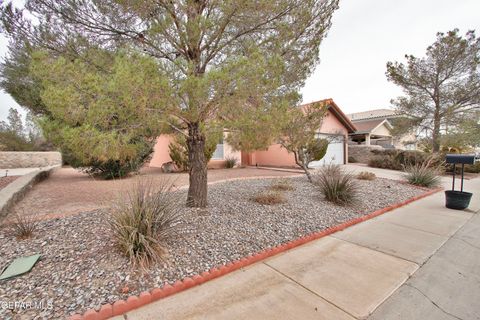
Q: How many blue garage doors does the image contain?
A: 0